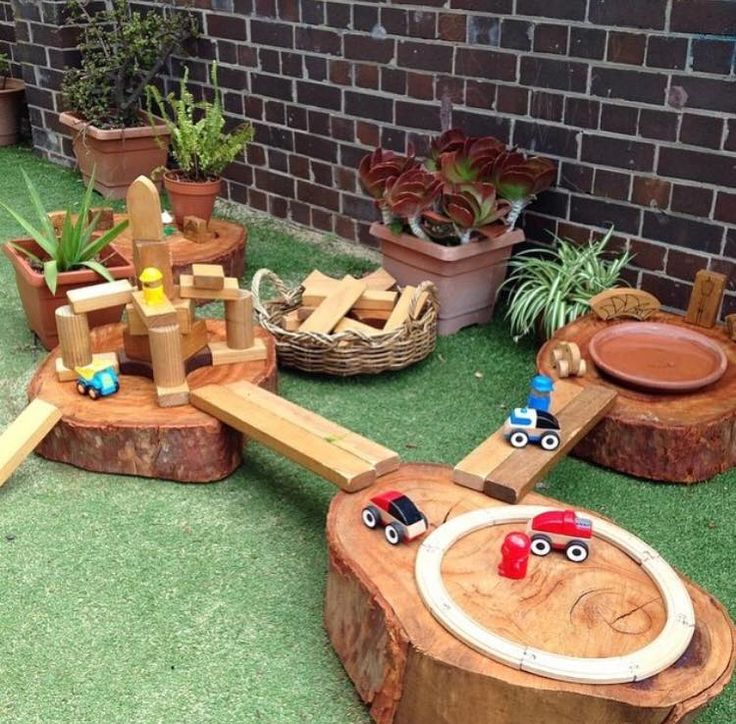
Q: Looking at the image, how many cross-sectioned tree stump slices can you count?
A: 4